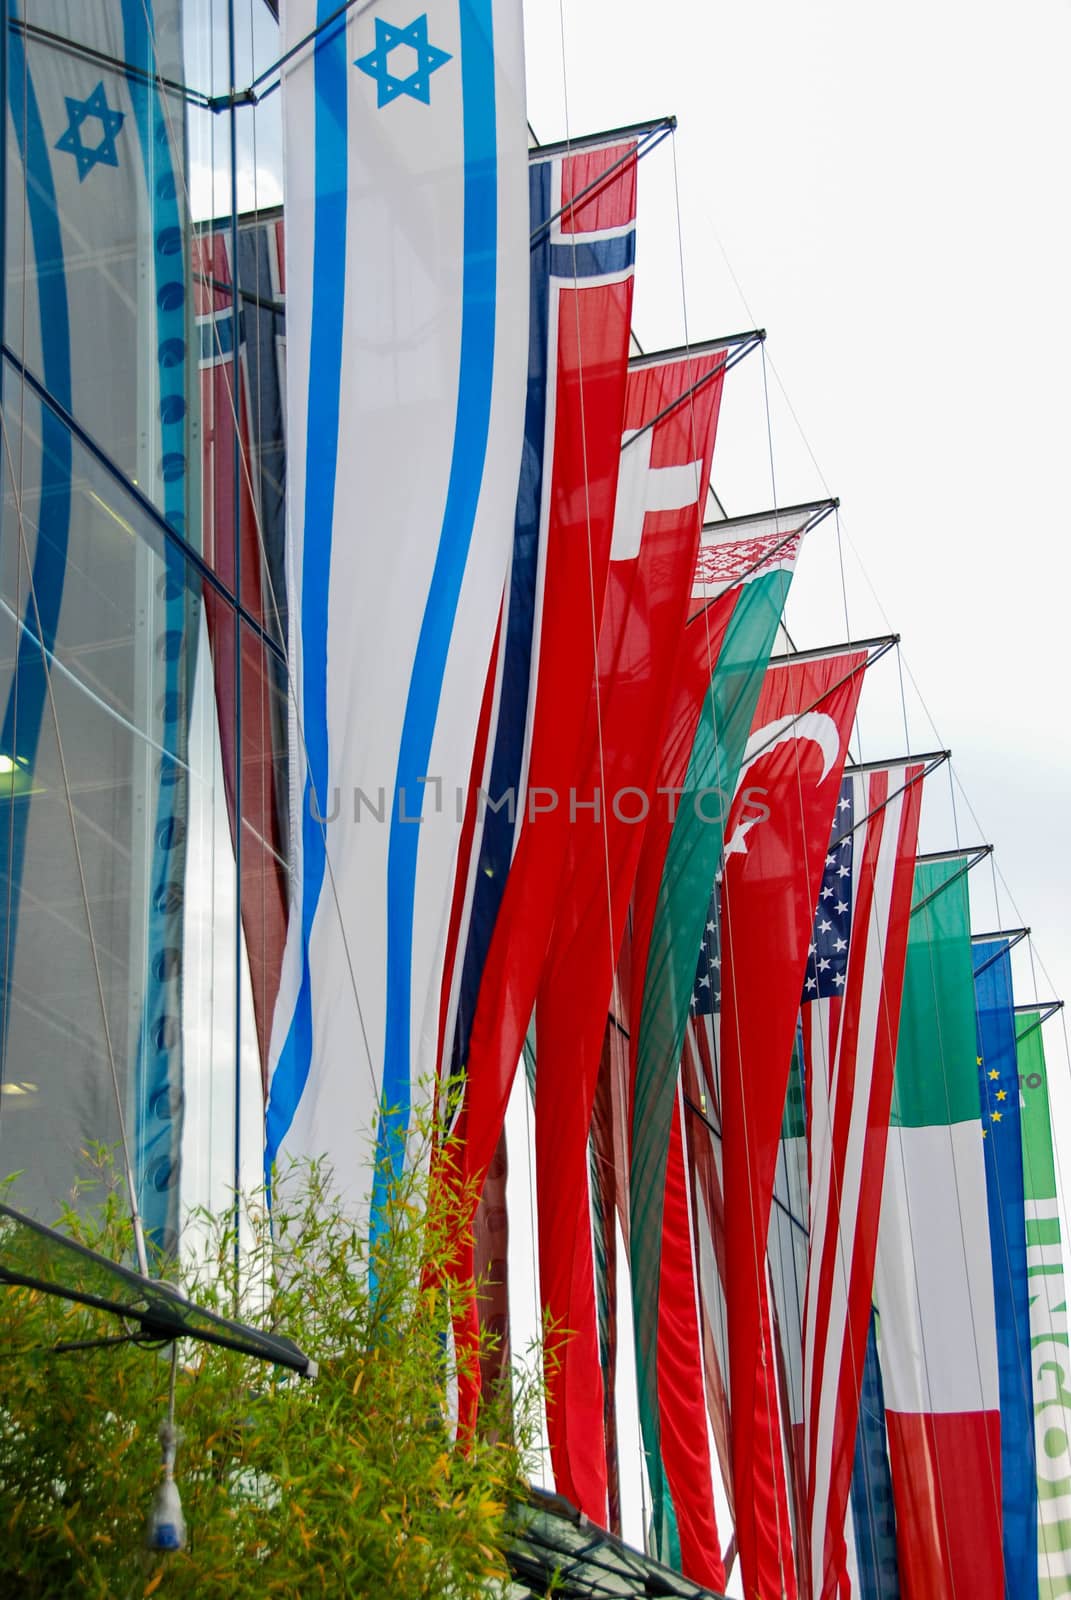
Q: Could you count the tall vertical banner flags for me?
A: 9